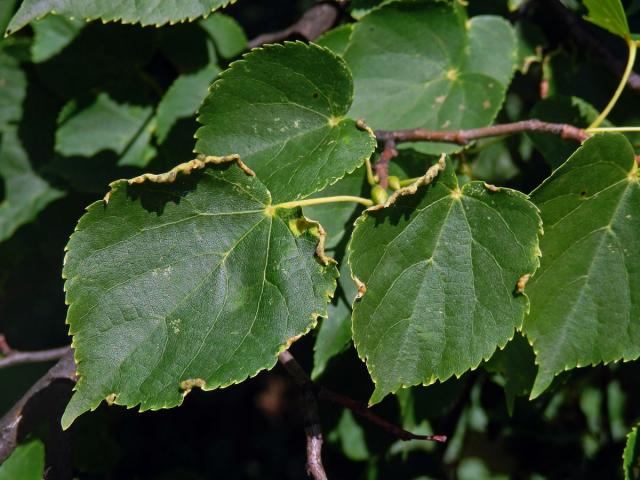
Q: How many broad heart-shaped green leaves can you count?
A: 5